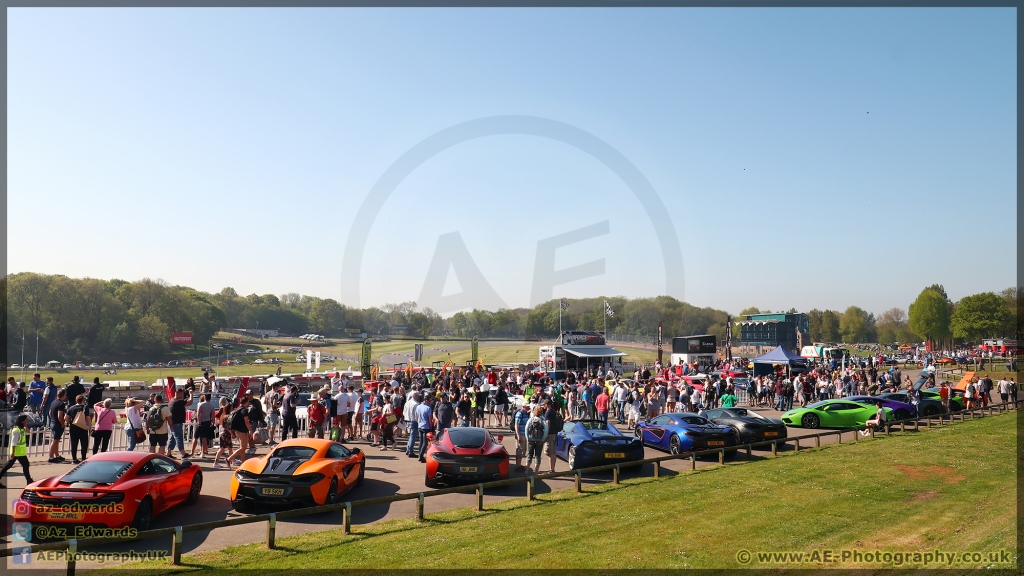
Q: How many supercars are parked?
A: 11